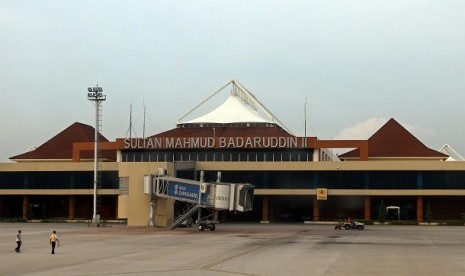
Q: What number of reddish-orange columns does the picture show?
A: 6